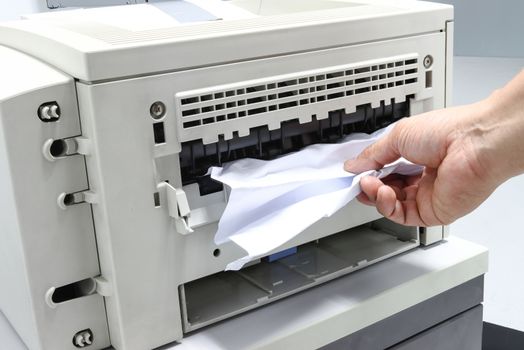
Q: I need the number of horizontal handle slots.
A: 3